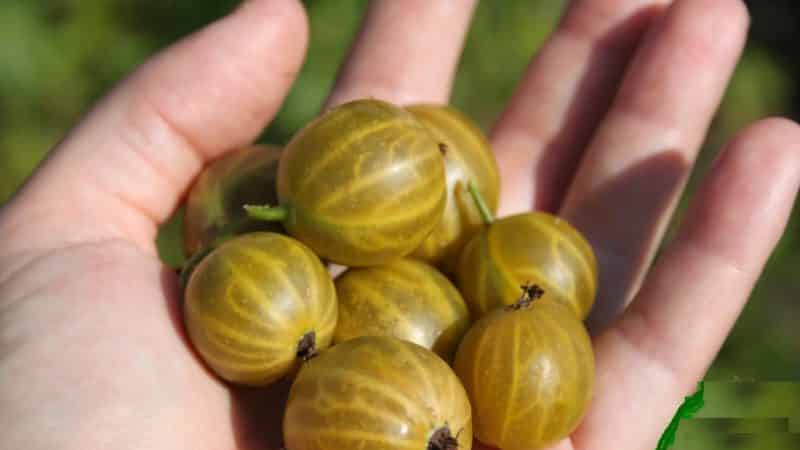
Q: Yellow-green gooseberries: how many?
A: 8